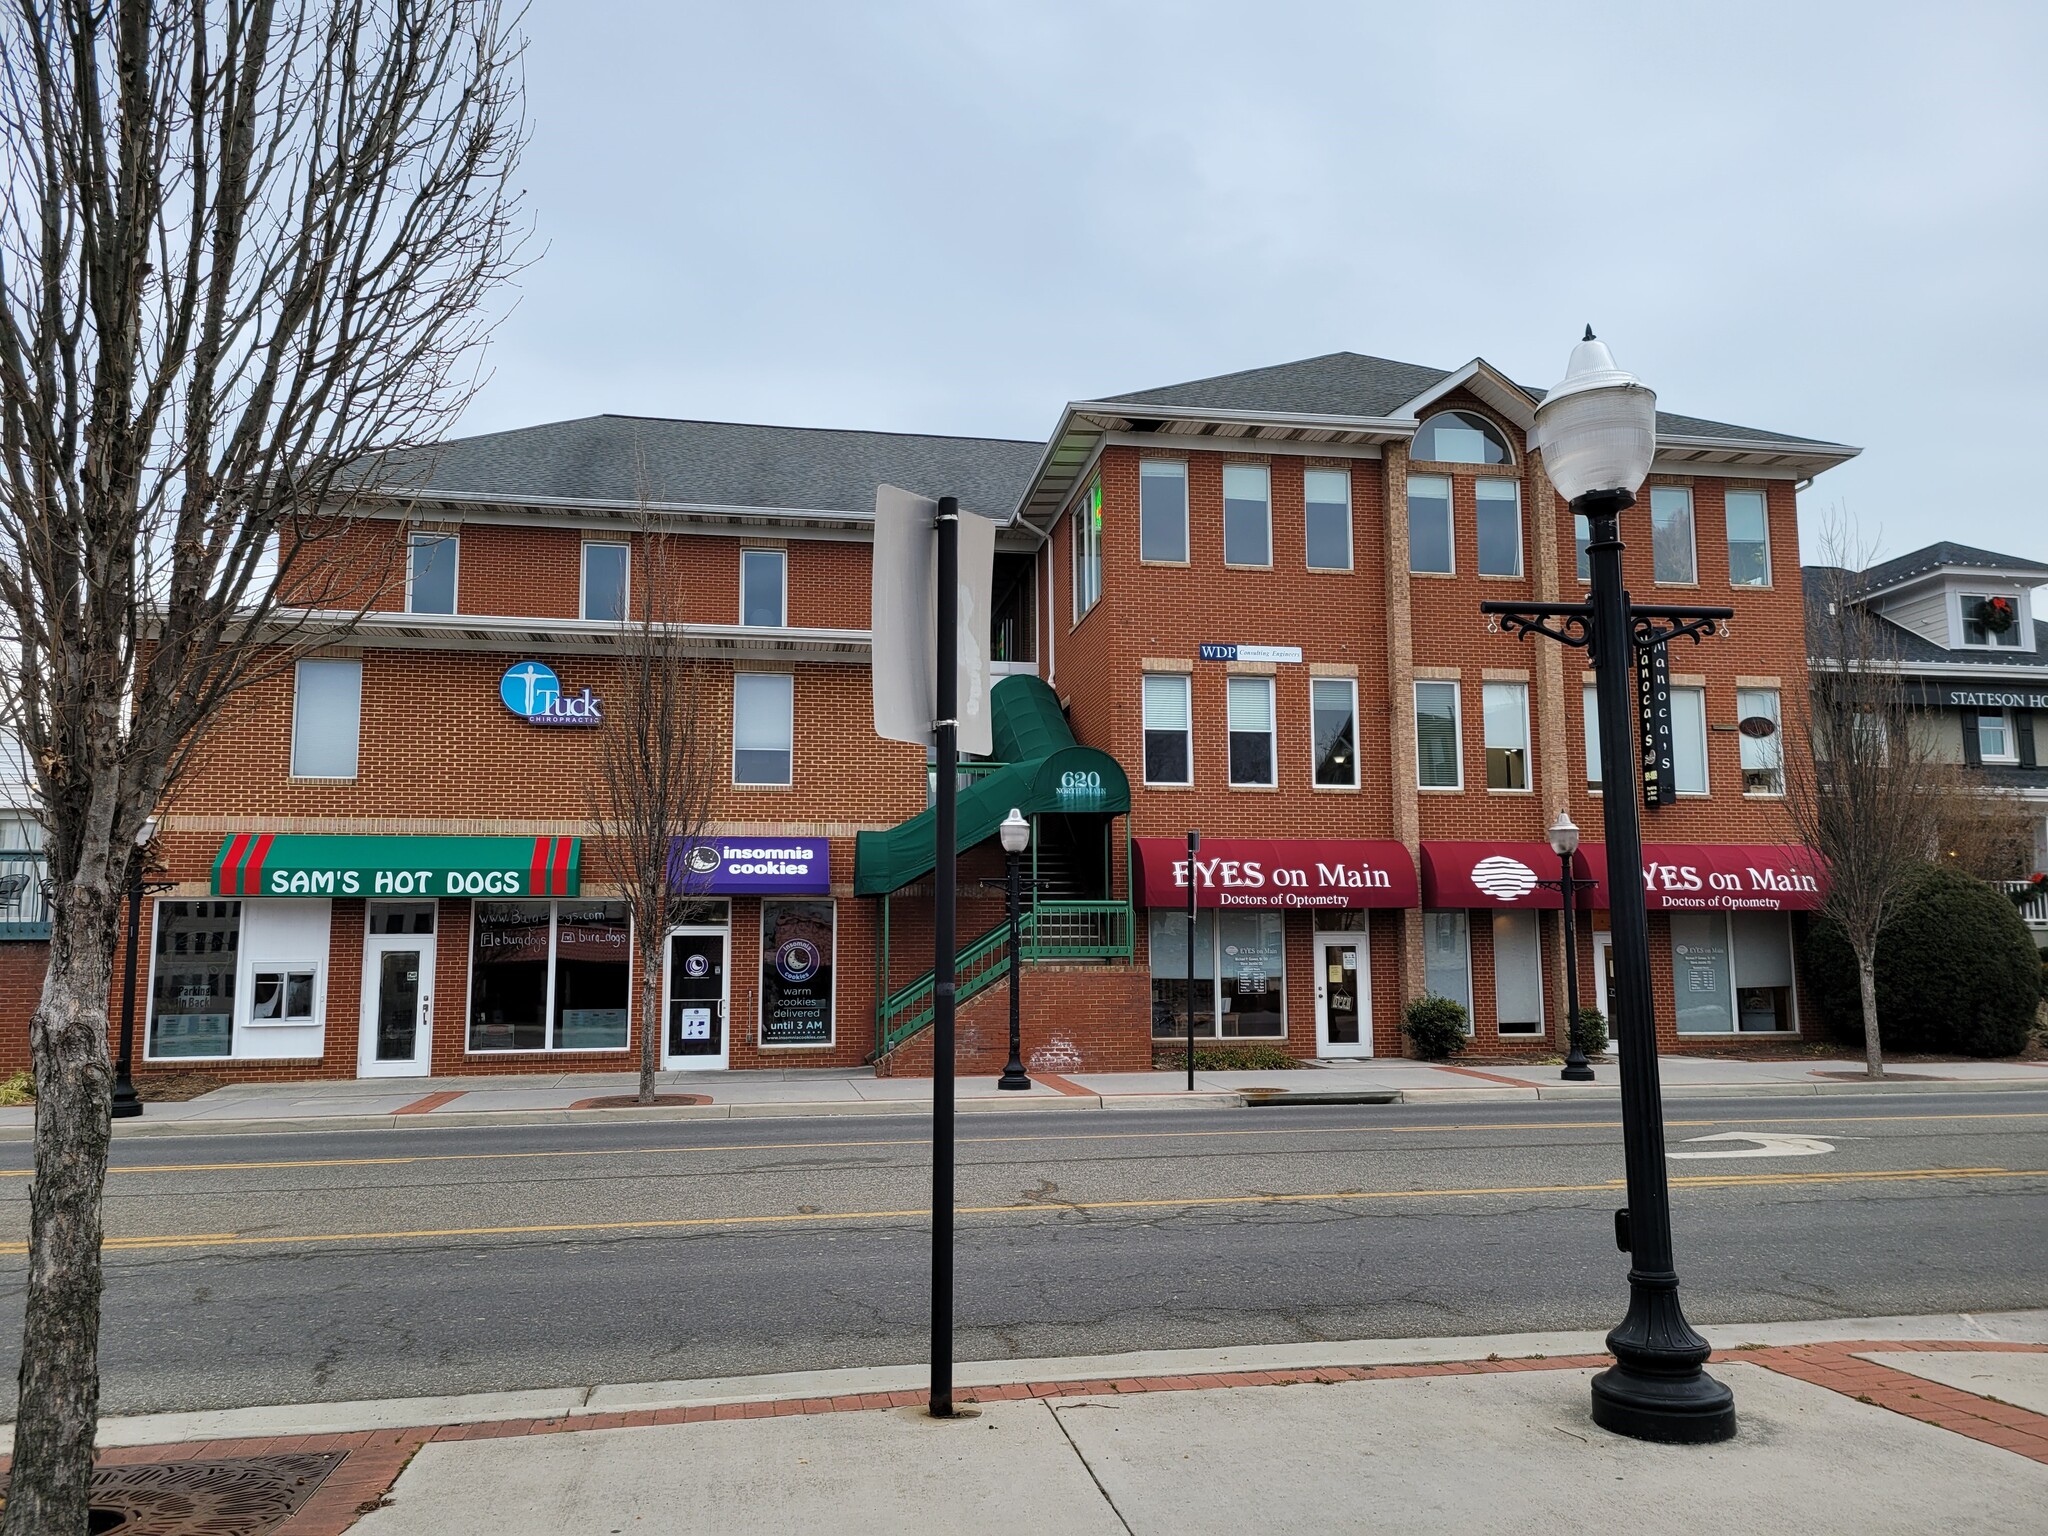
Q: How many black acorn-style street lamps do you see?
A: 4